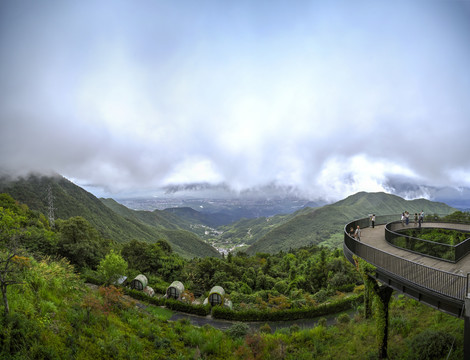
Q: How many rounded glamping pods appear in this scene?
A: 3